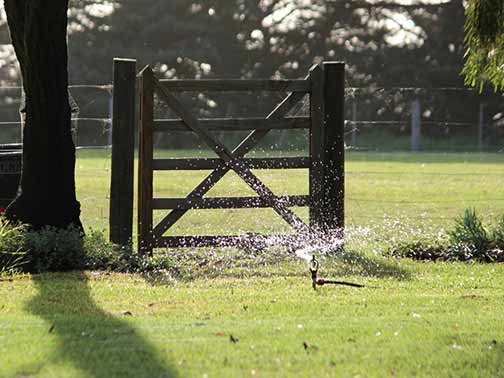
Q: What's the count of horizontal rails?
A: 5